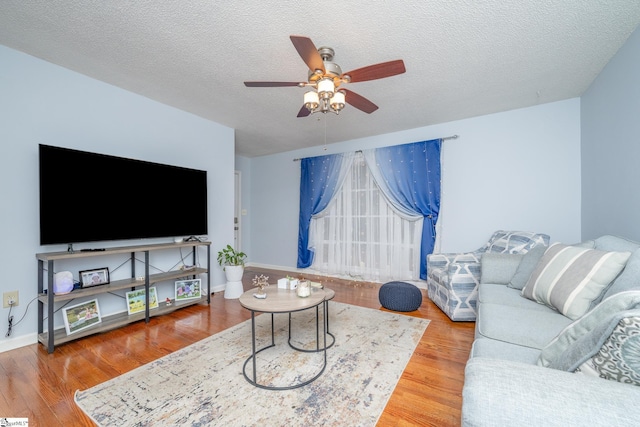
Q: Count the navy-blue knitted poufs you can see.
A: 1